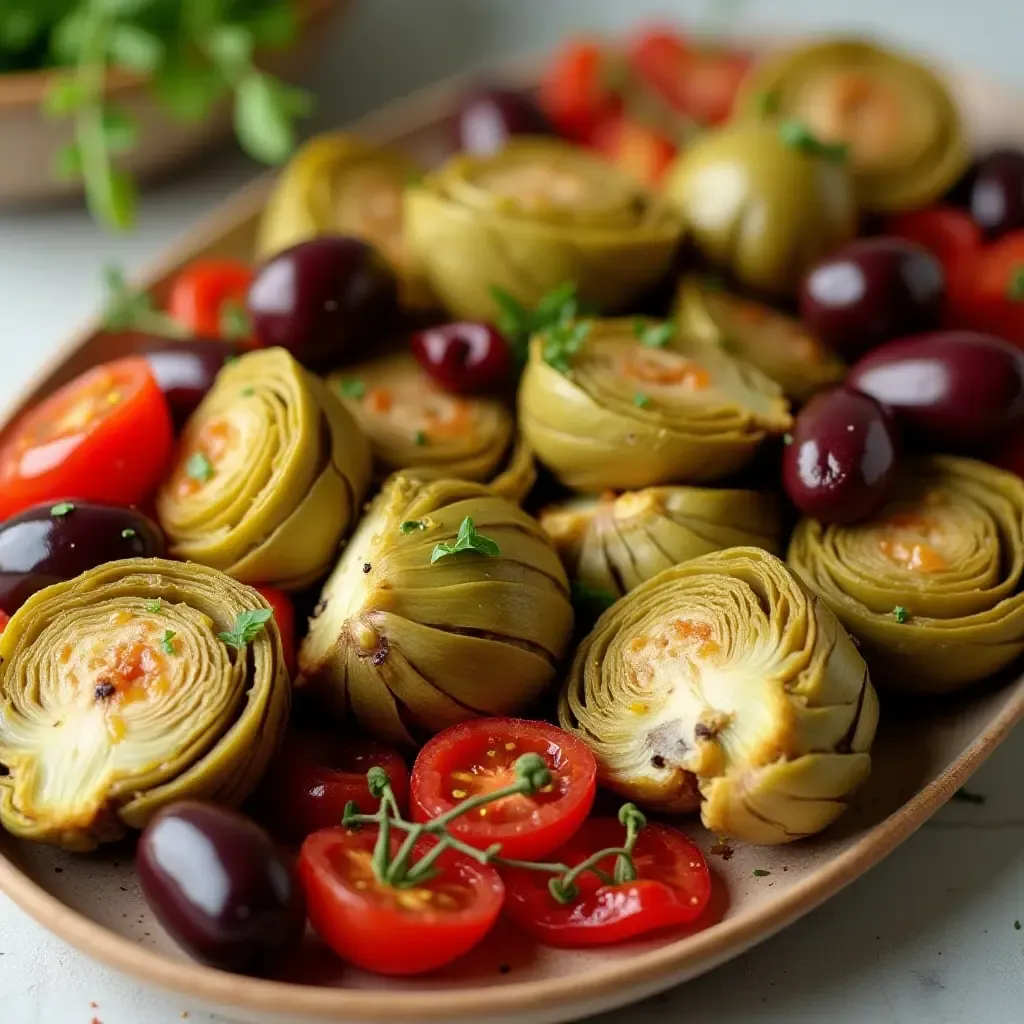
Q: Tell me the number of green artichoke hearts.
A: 13